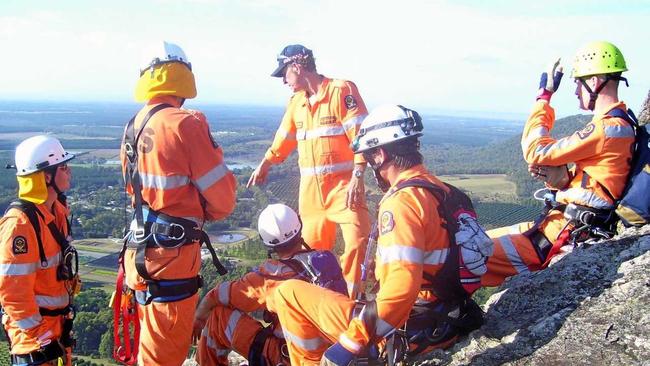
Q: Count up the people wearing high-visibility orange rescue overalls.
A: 6